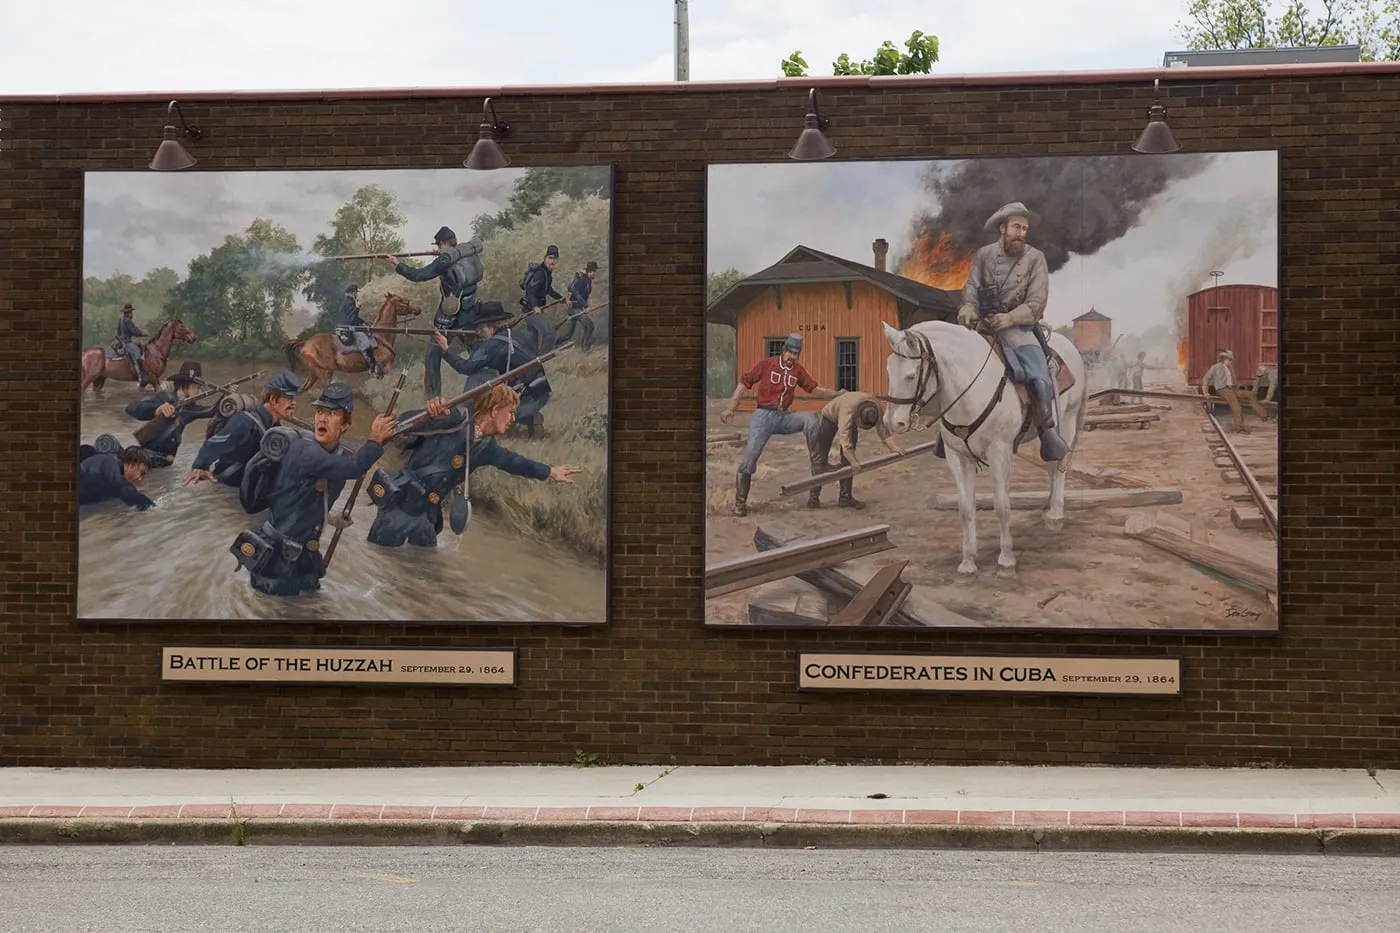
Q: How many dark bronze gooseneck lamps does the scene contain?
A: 4